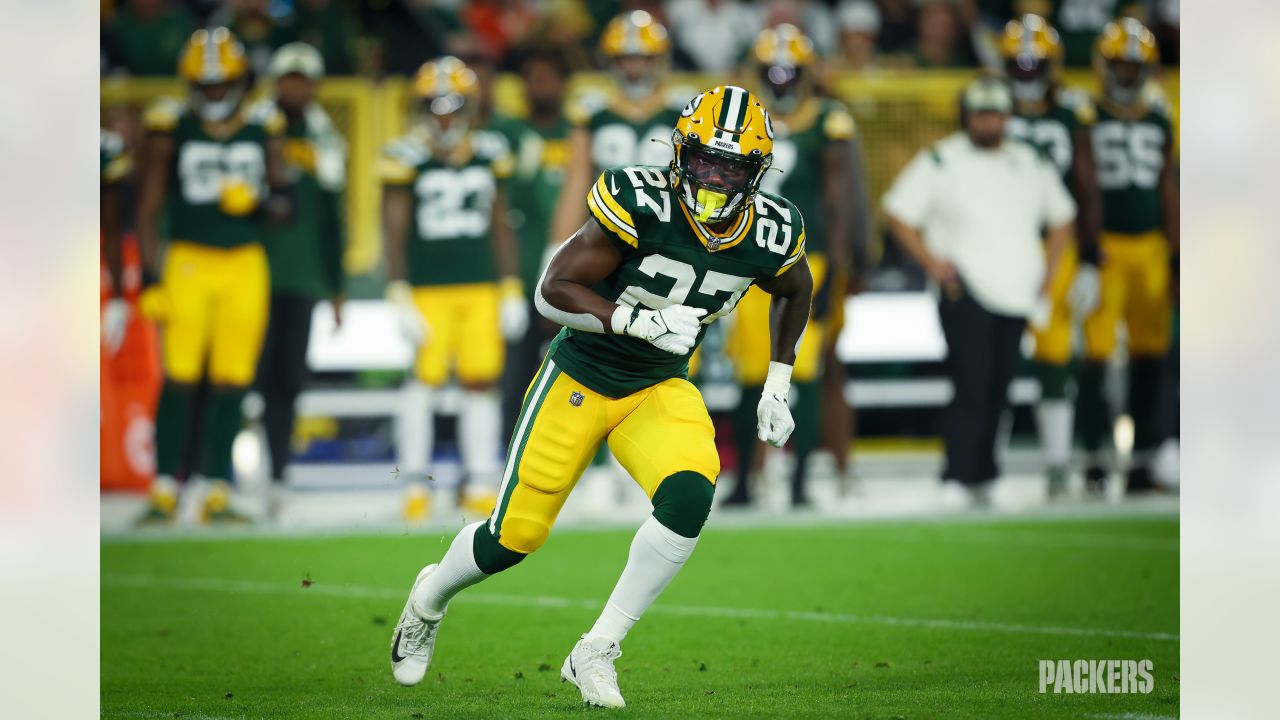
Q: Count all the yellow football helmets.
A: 7